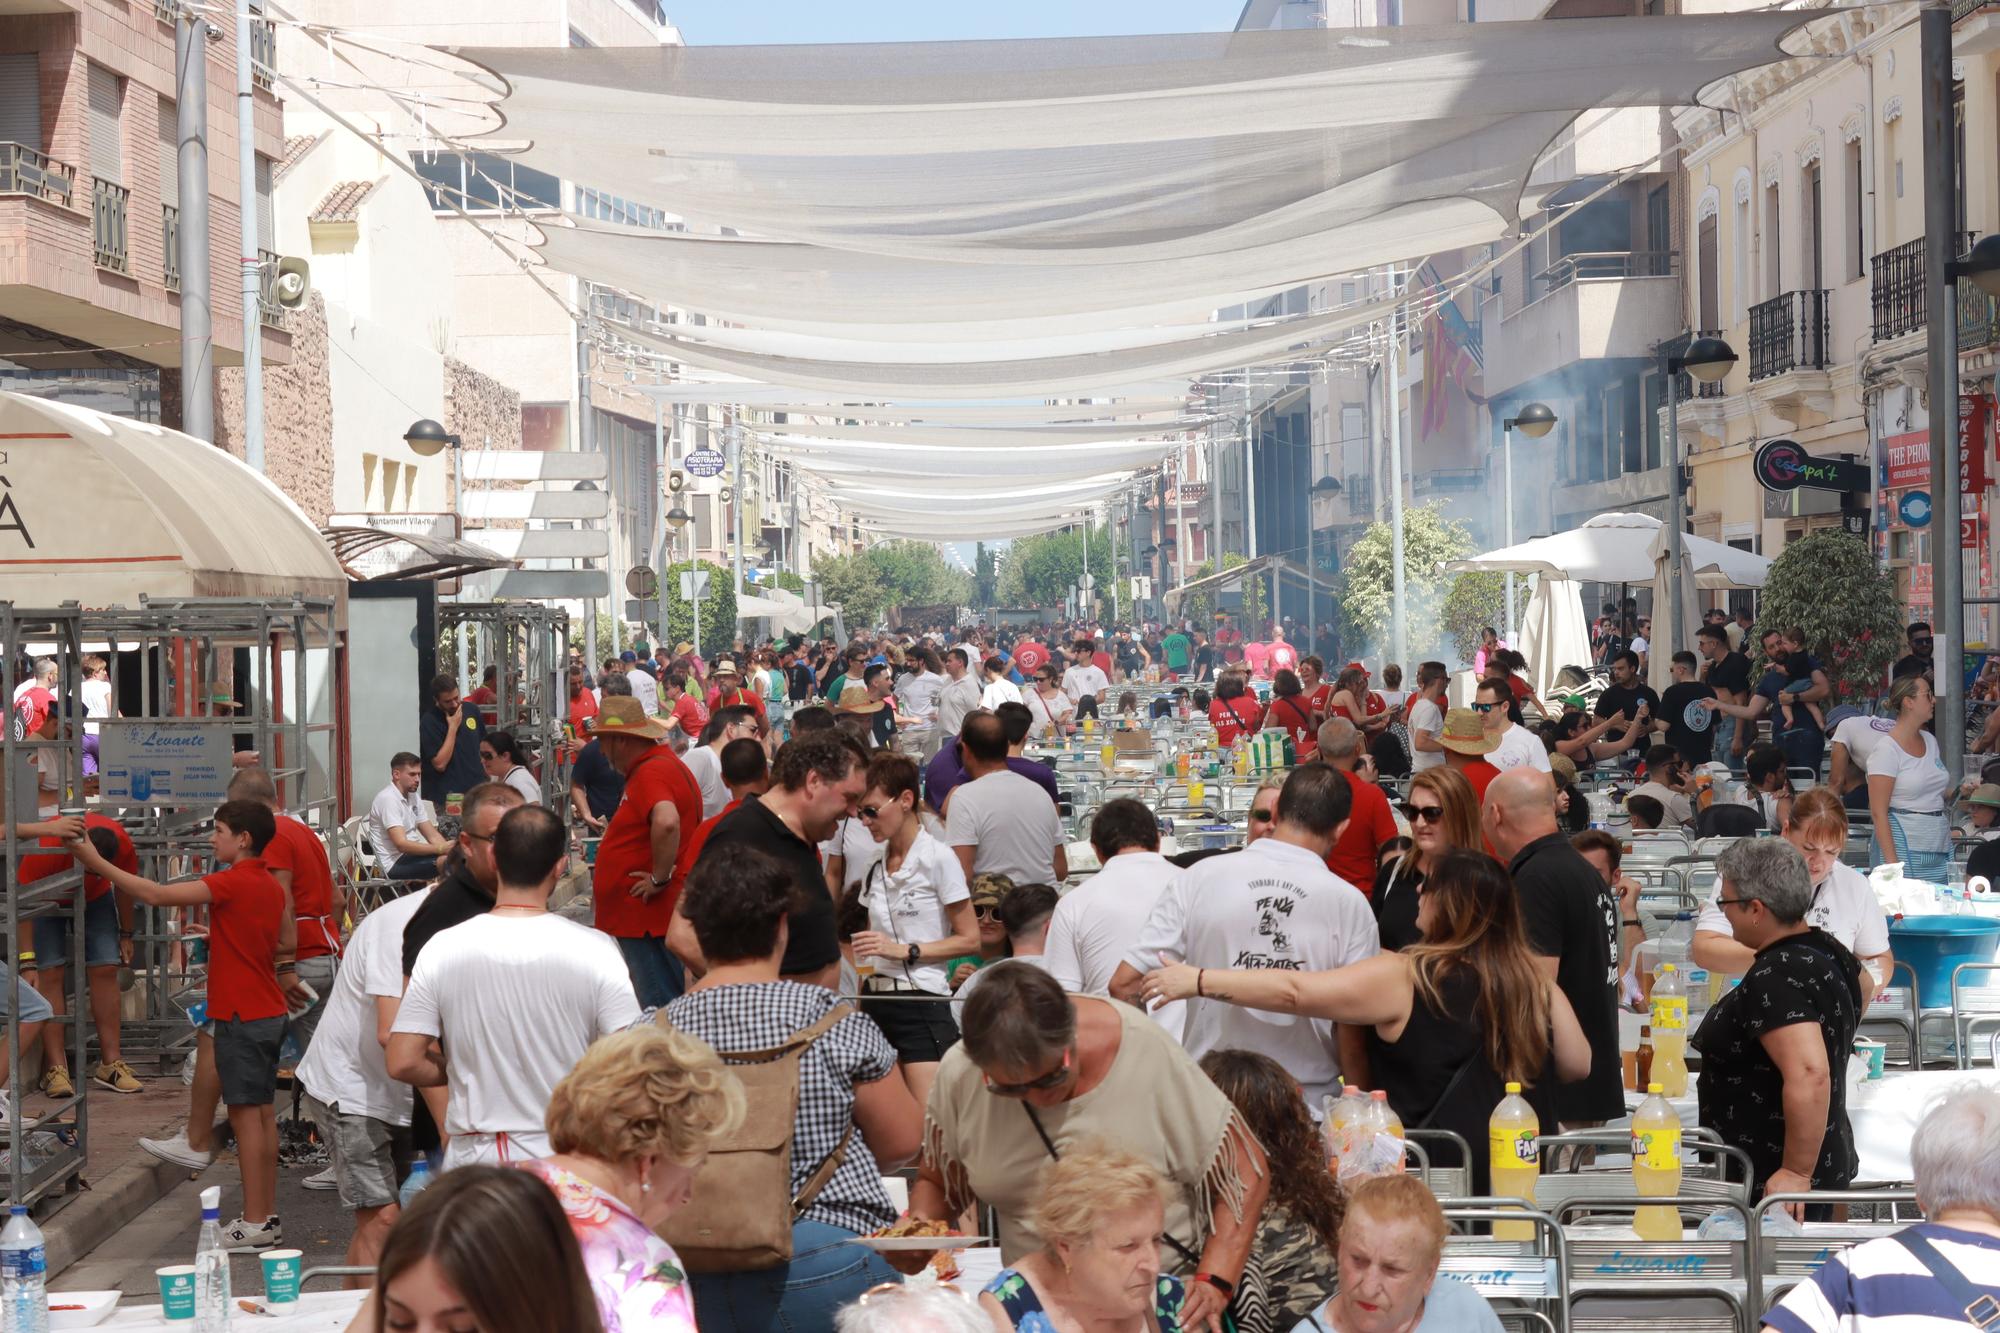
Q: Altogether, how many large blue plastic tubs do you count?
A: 1